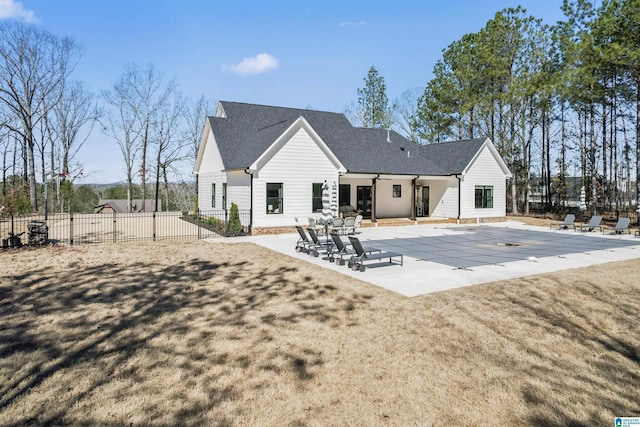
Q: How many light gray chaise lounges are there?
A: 3